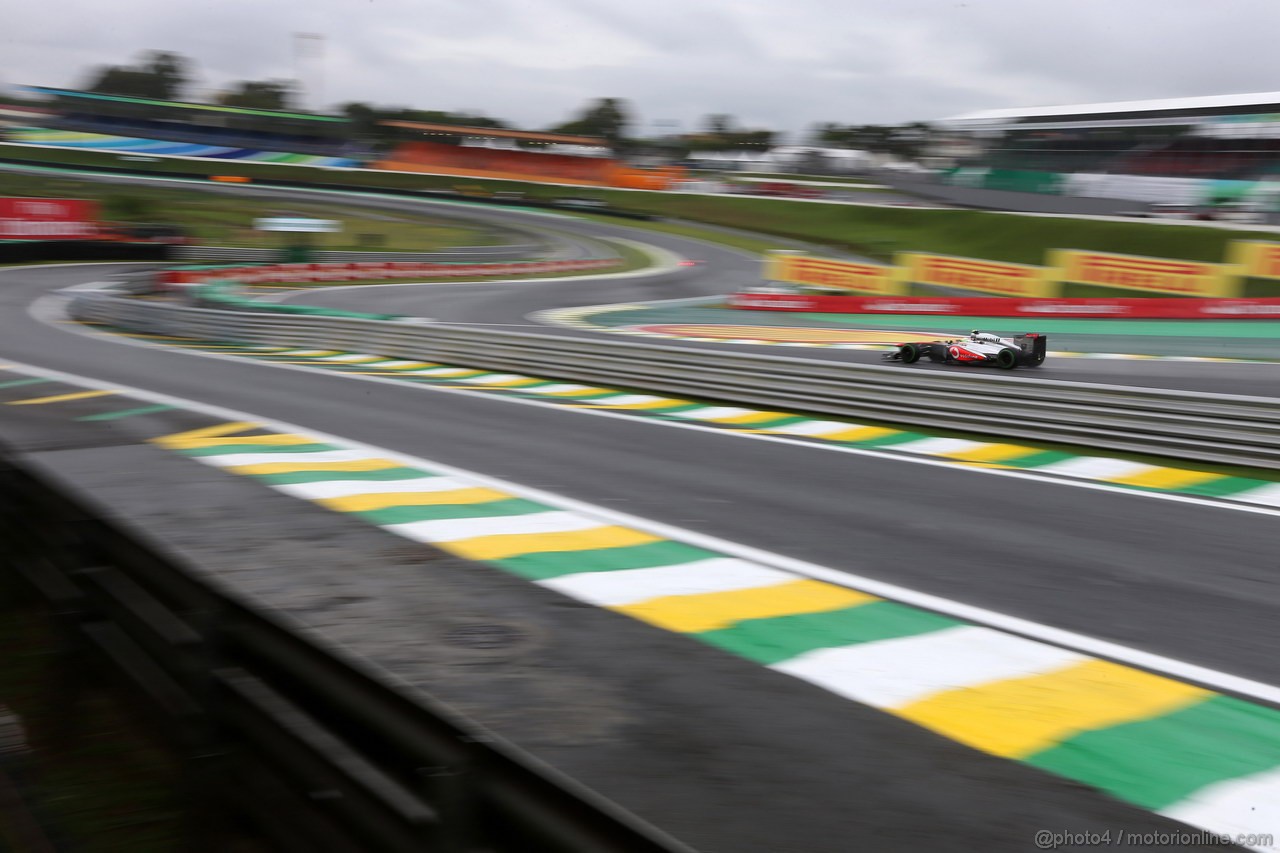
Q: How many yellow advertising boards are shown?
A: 4